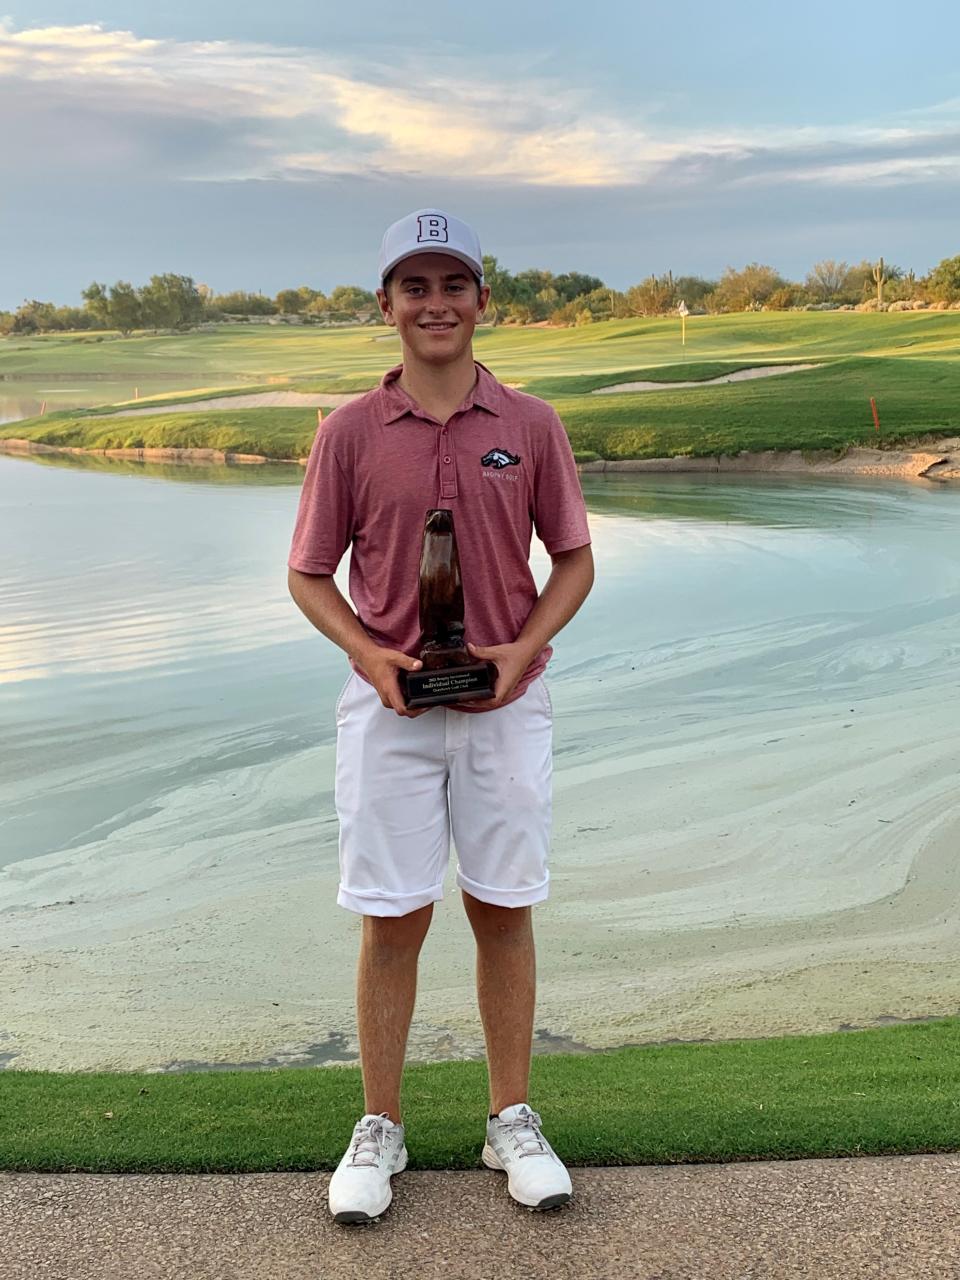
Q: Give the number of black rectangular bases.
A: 1